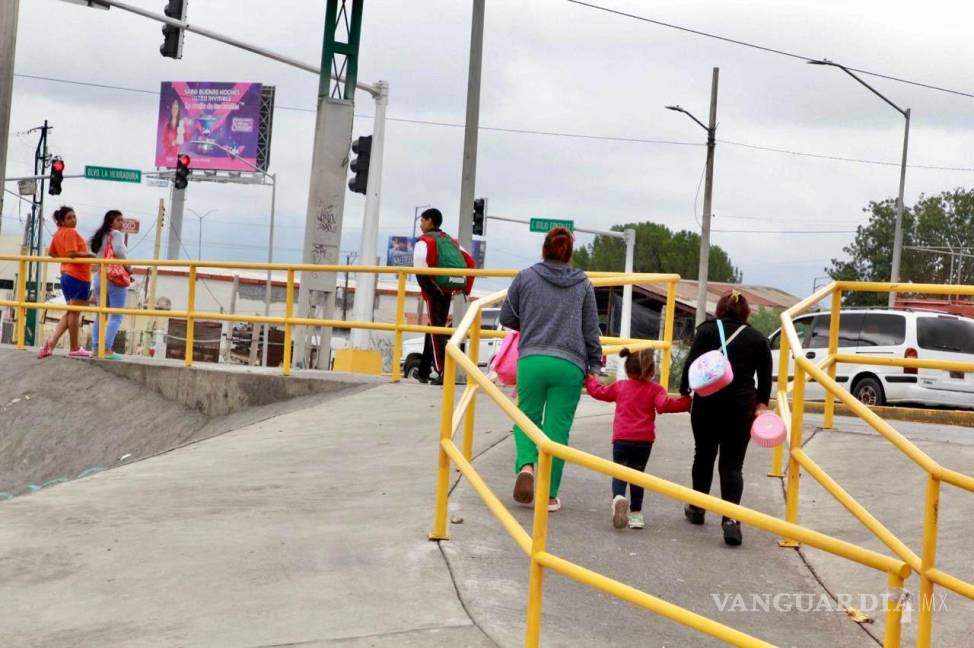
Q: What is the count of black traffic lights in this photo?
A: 5